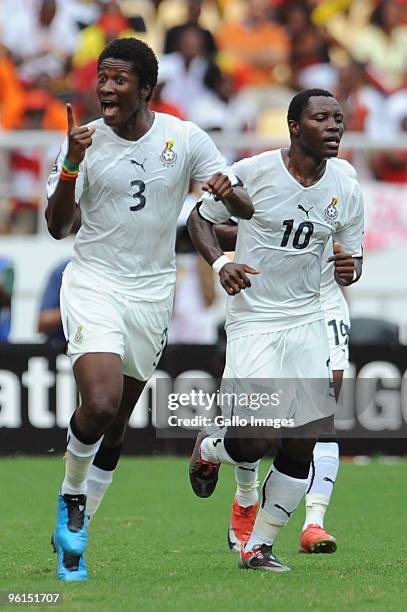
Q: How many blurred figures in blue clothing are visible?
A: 2